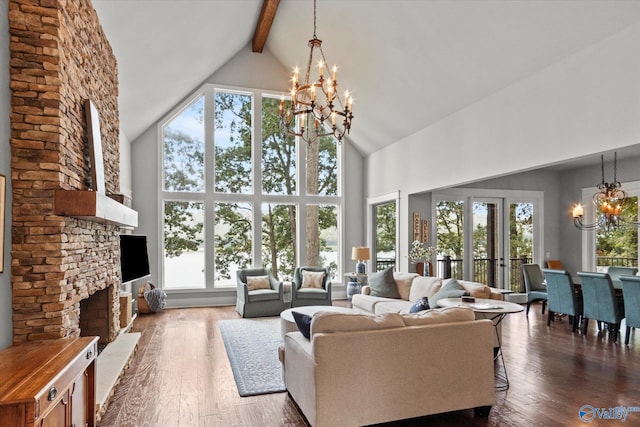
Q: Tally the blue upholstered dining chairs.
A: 5